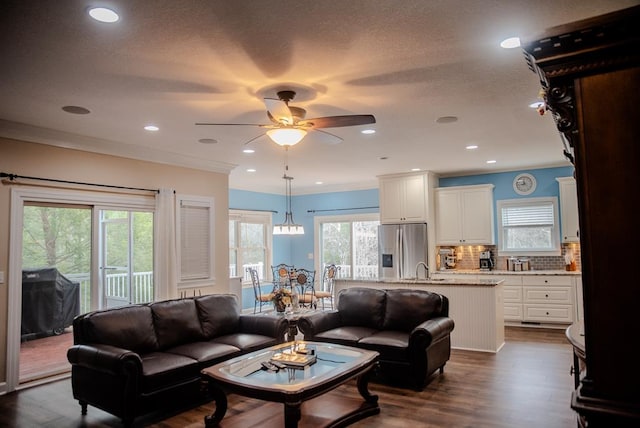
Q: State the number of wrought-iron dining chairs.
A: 4